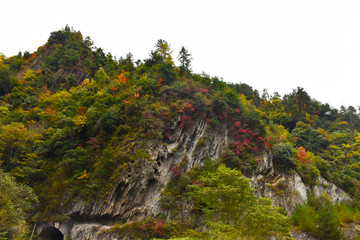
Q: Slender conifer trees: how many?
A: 2